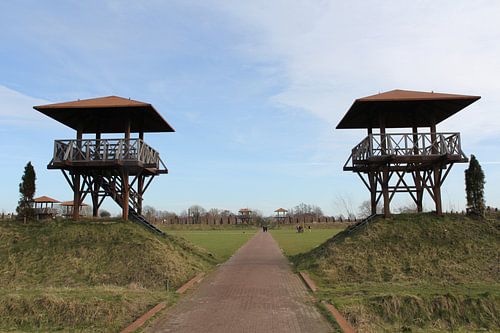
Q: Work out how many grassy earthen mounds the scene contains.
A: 2